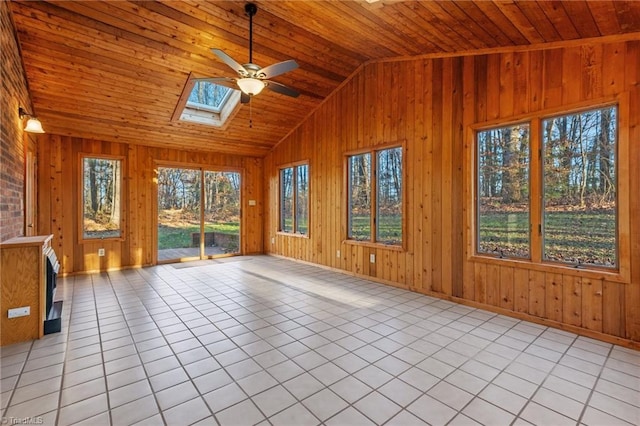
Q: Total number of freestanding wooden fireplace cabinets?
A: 1